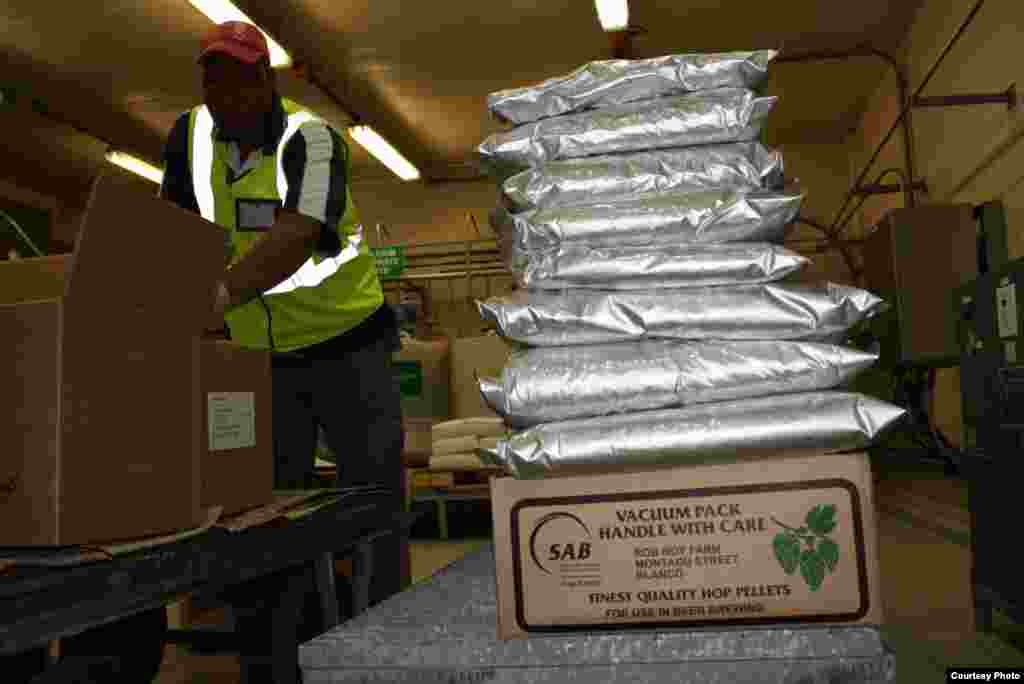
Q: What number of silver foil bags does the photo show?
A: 8